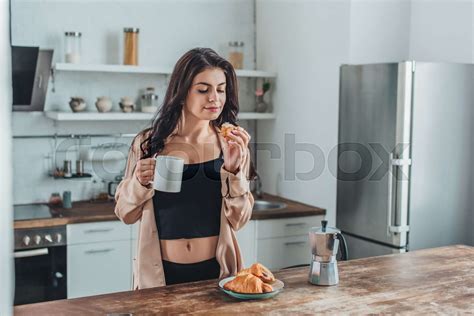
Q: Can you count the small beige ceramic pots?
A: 3